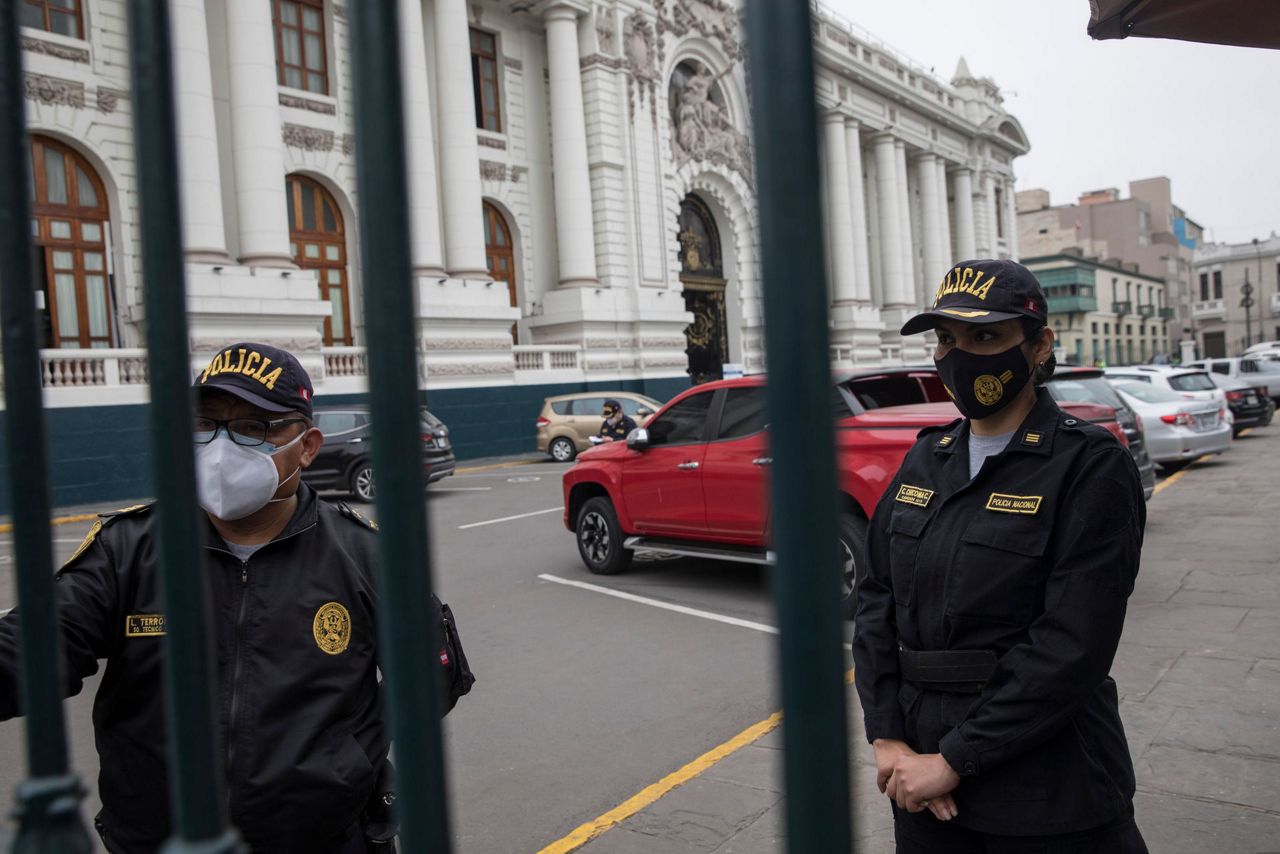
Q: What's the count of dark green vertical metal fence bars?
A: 4